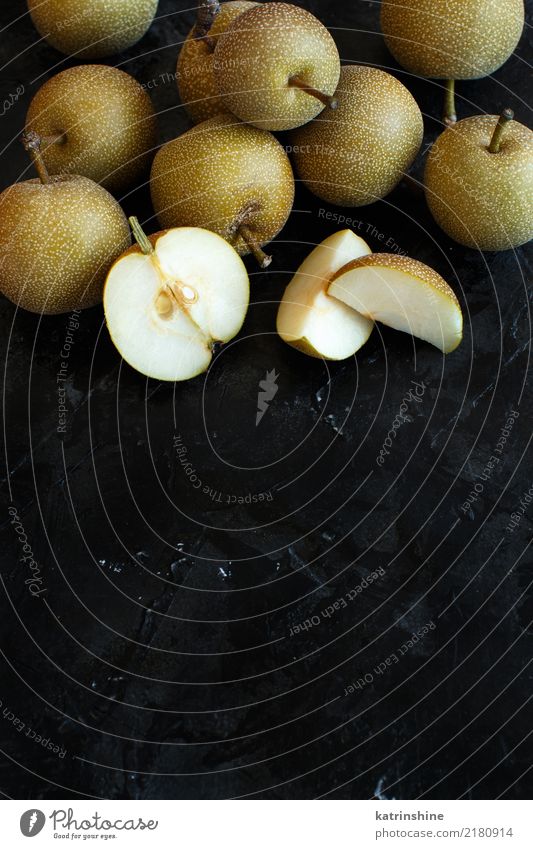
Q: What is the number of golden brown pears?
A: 9